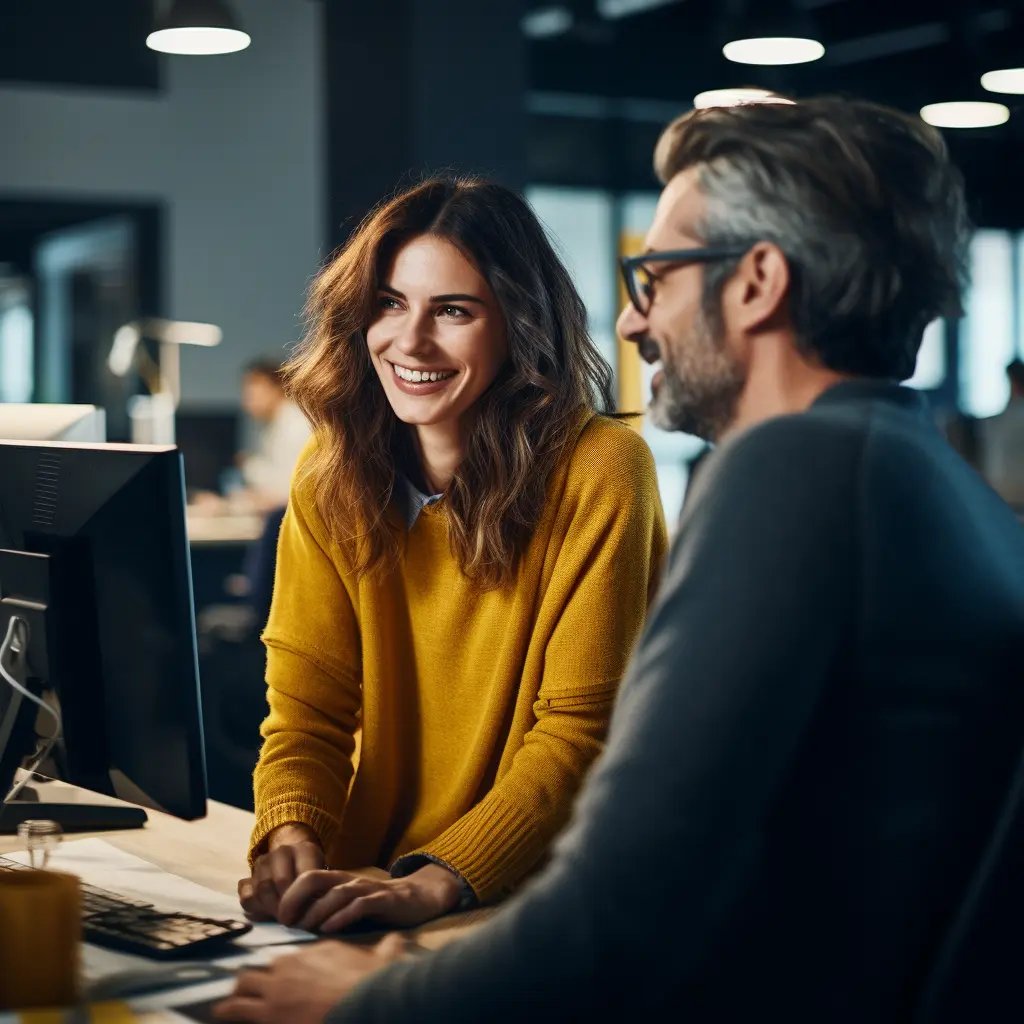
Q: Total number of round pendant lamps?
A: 5